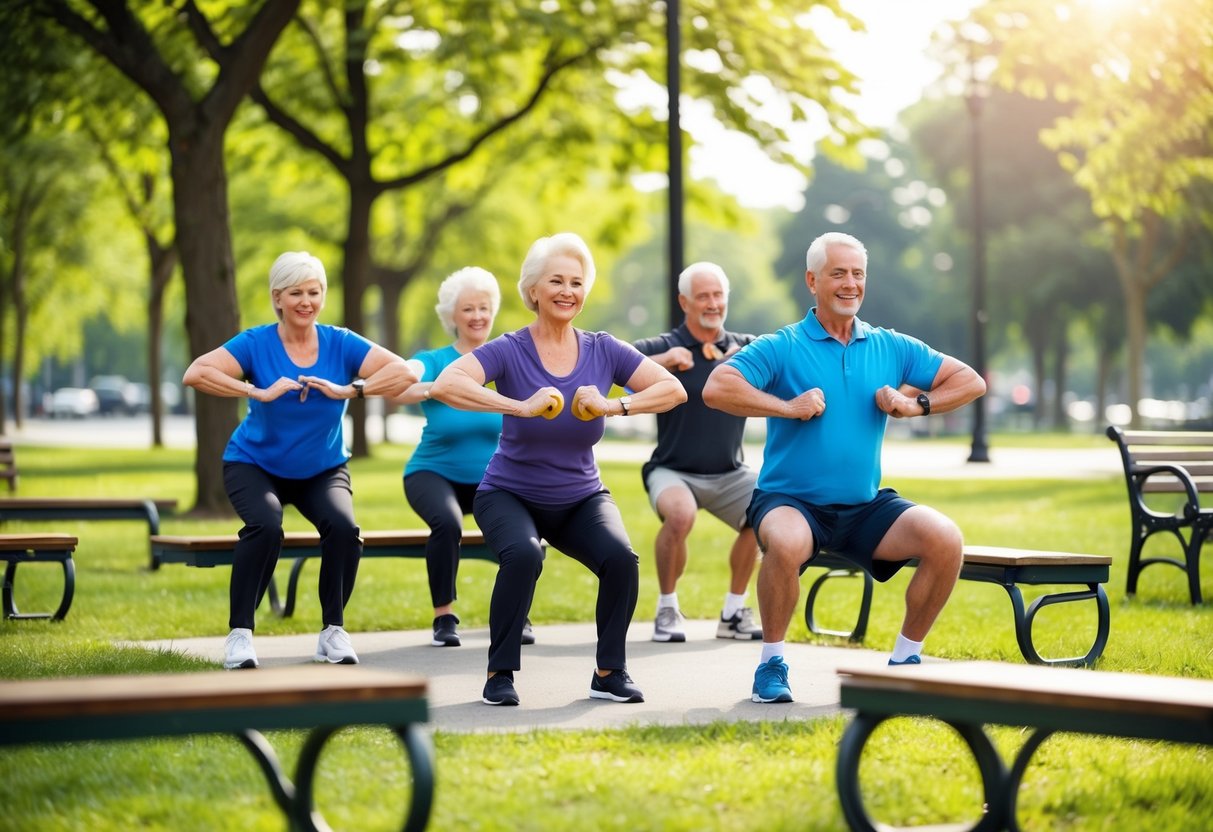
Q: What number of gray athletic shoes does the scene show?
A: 2